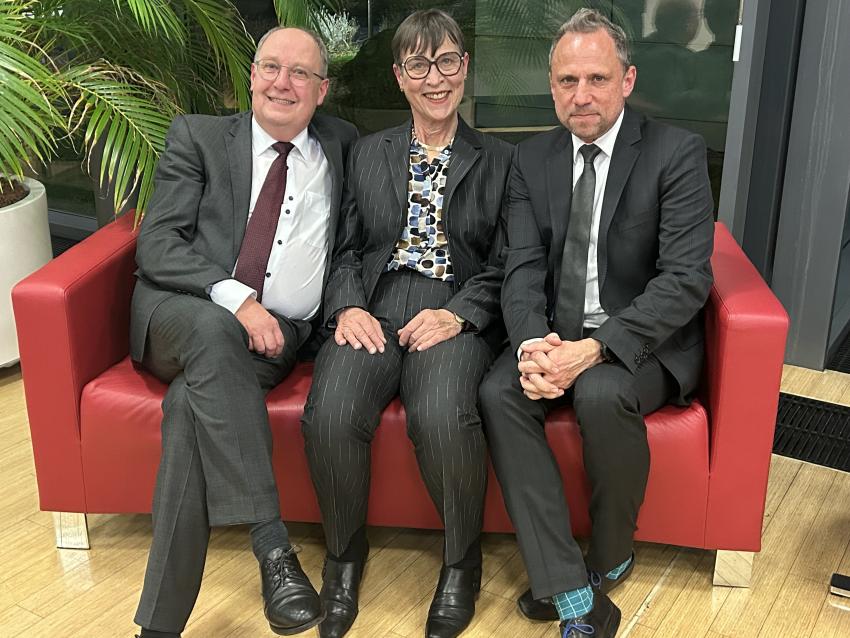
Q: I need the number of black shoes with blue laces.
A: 2